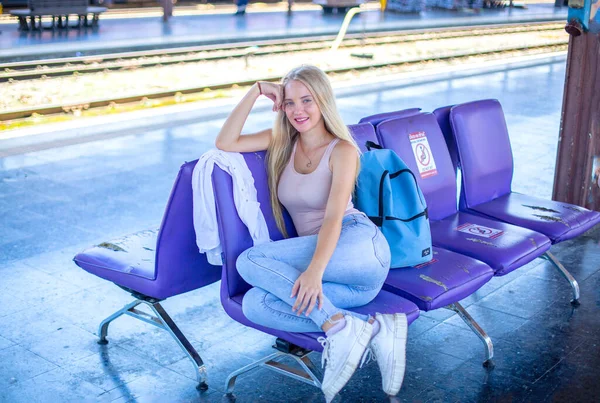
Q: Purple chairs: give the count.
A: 7